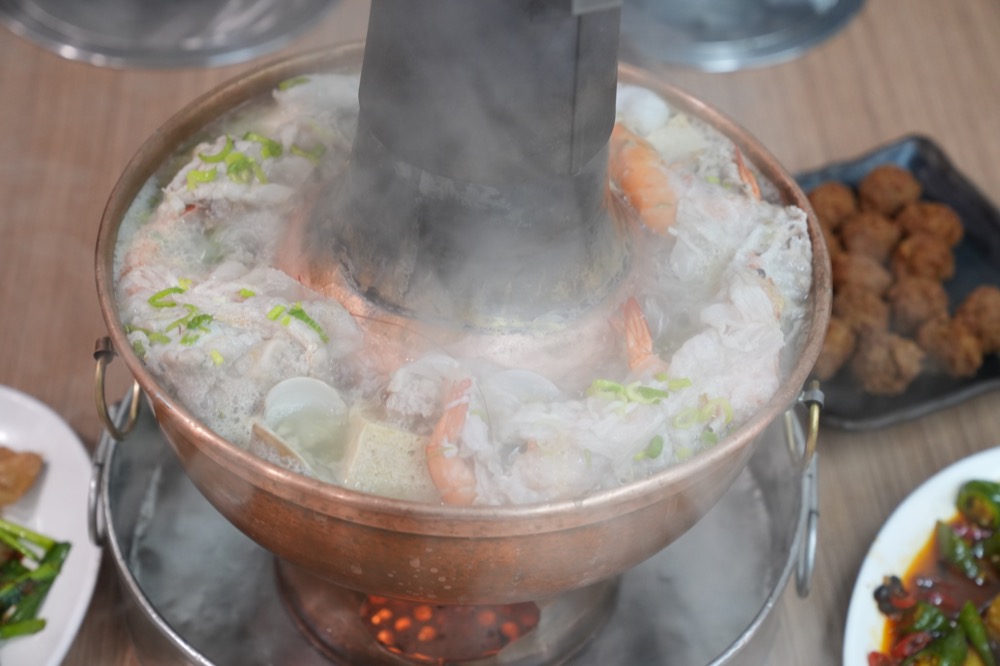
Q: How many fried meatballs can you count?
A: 13